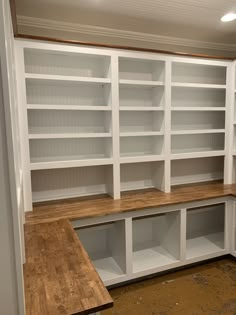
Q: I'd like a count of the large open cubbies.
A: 3